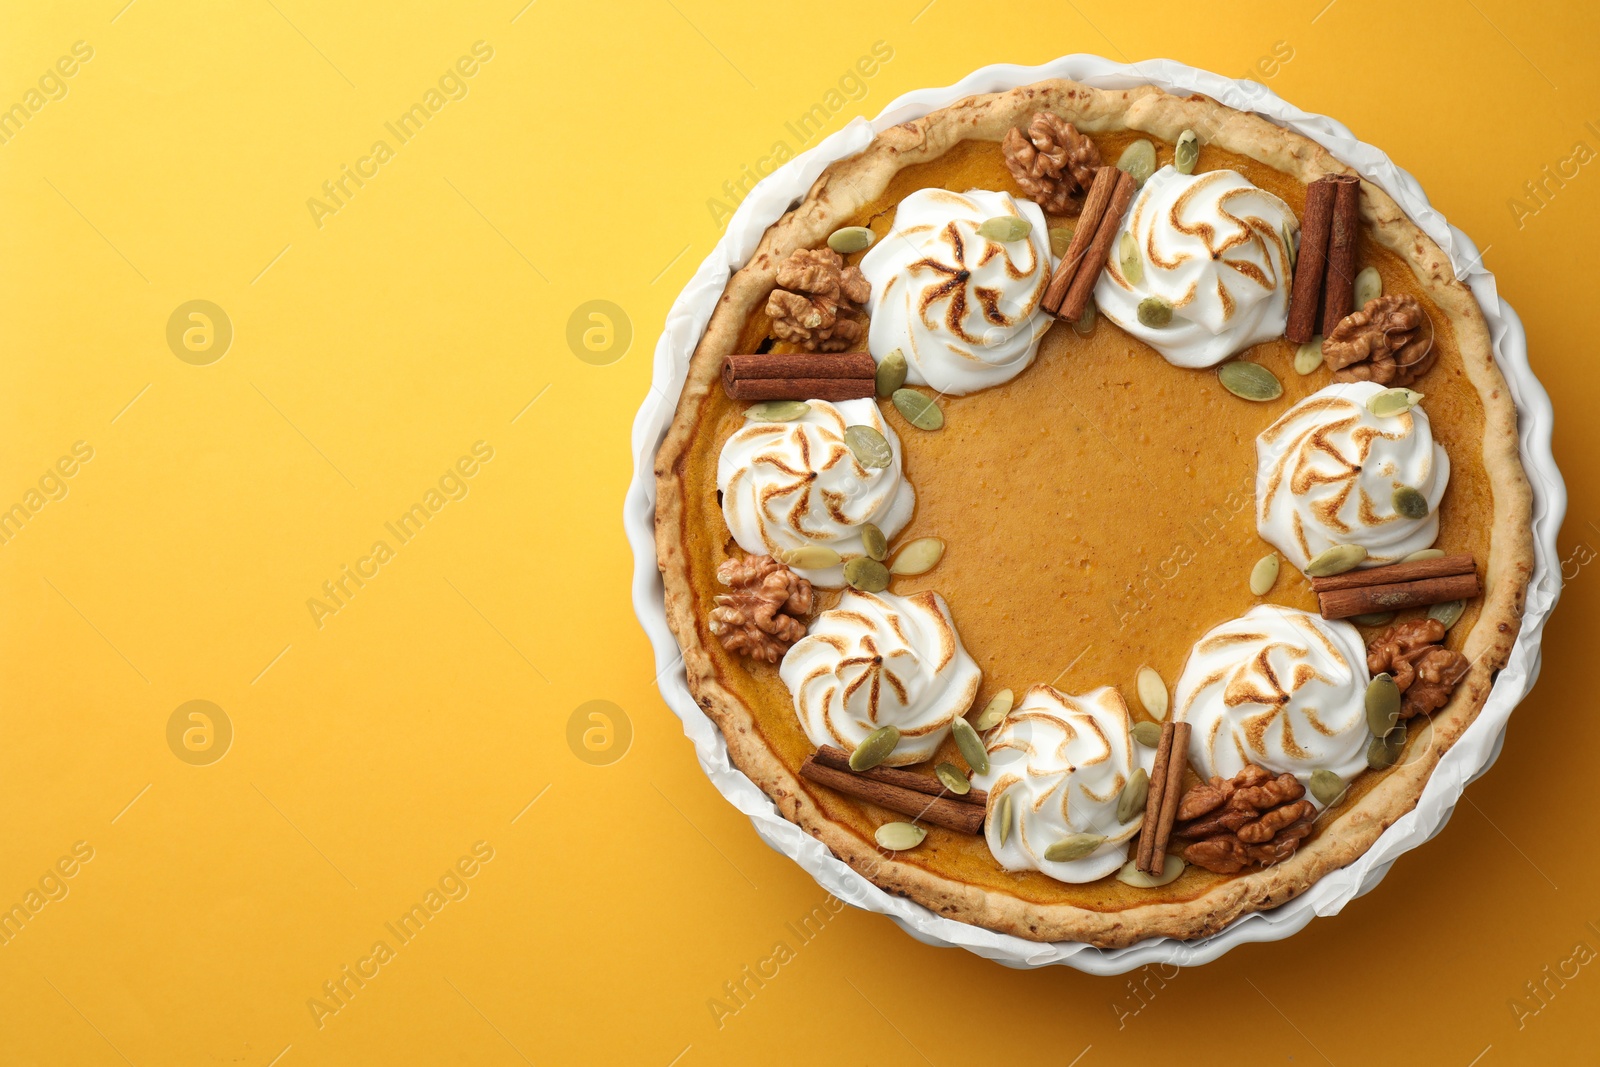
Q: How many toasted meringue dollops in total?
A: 7